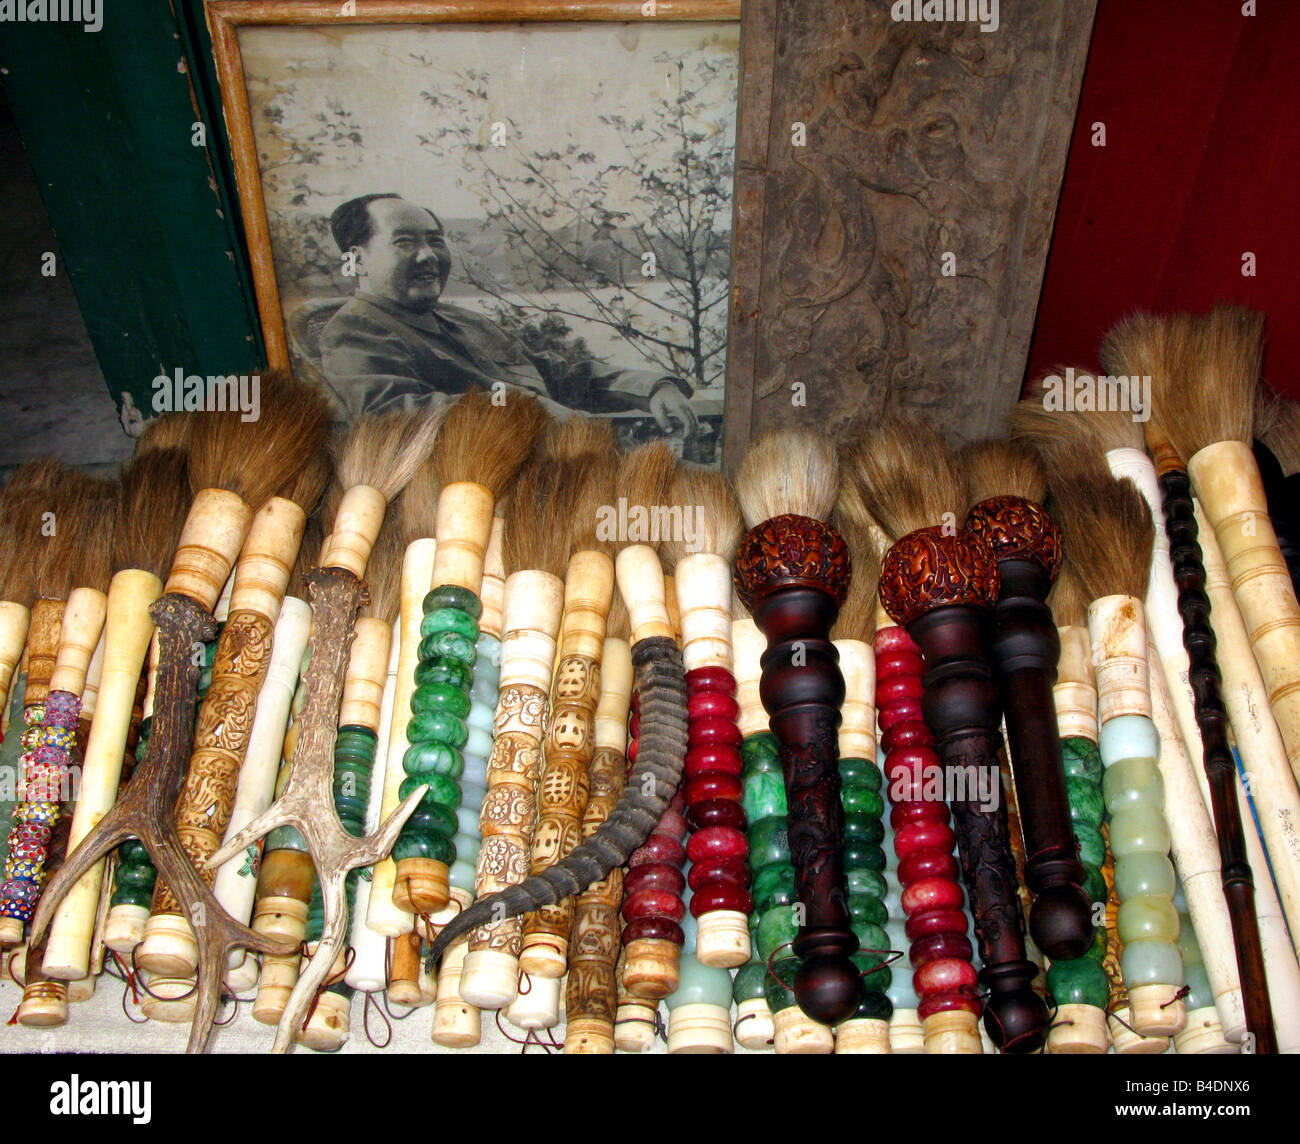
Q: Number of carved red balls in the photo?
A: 3